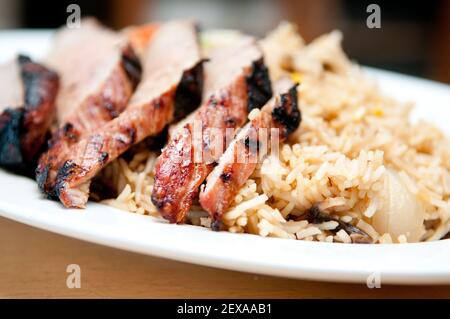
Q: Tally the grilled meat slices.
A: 5